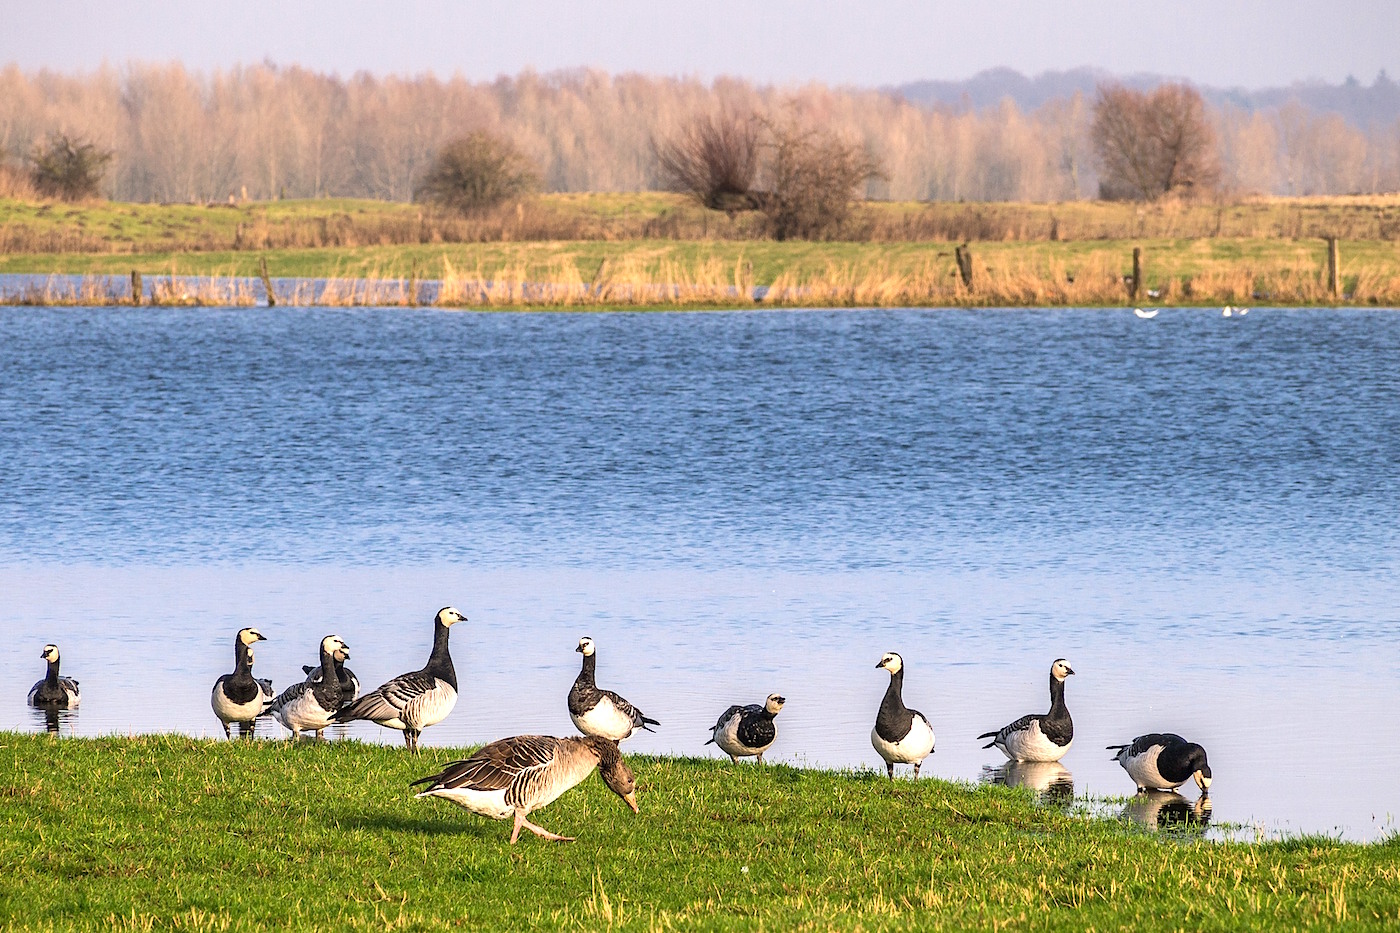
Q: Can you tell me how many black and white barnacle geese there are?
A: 11